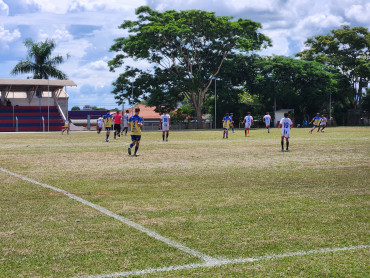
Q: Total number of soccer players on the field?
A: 13